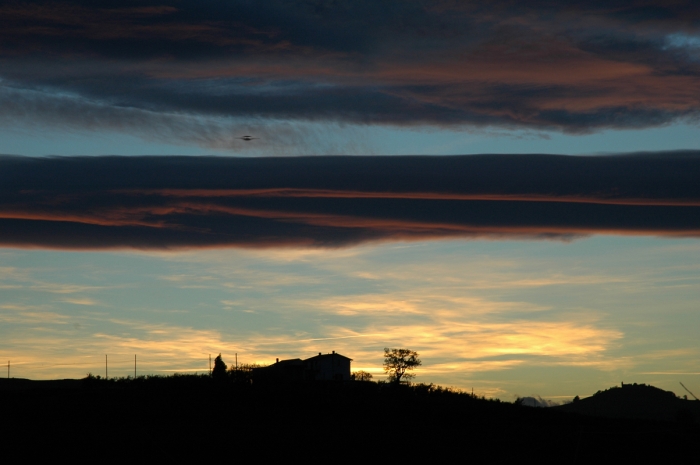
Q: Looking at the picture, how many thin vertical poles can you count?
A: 5